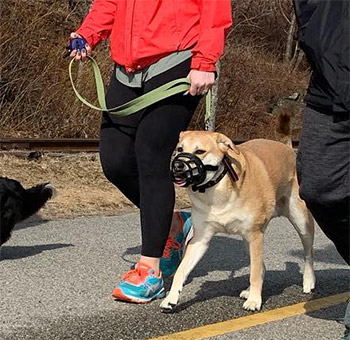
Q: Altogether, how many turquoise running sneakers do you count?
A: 2